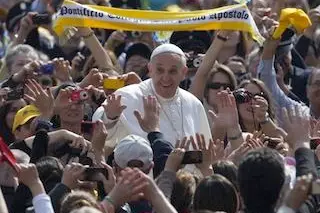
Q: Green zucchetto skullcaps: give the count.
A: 0